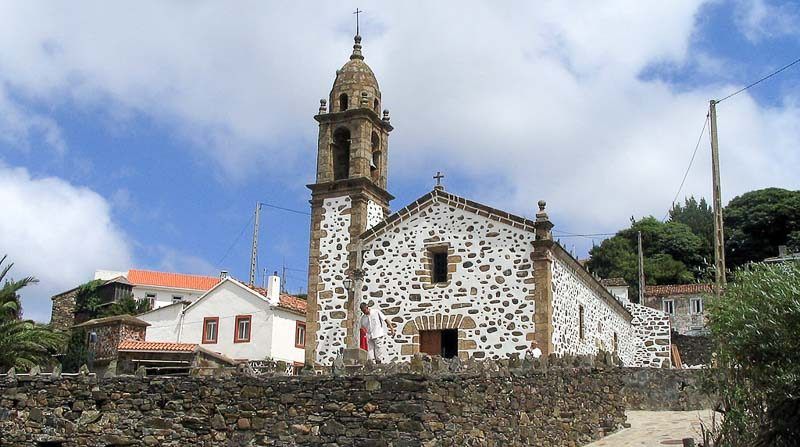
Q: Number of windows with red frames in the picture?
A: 3